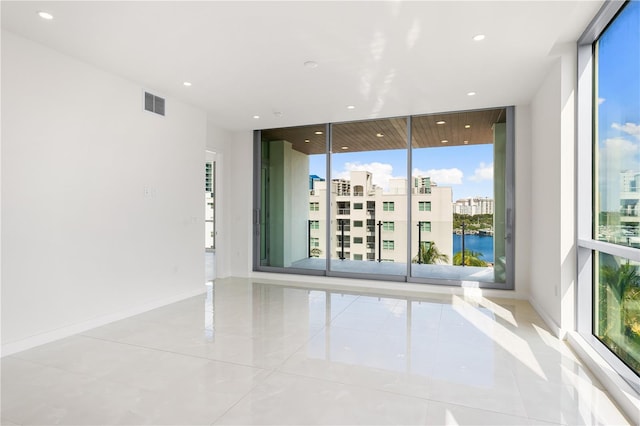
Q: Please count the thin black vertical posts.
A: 5